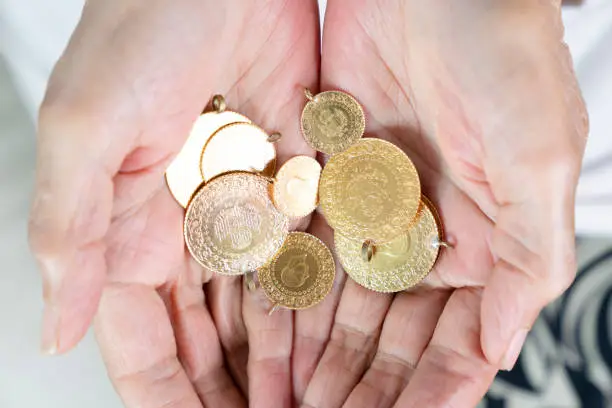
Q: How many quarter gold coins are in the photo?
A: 2